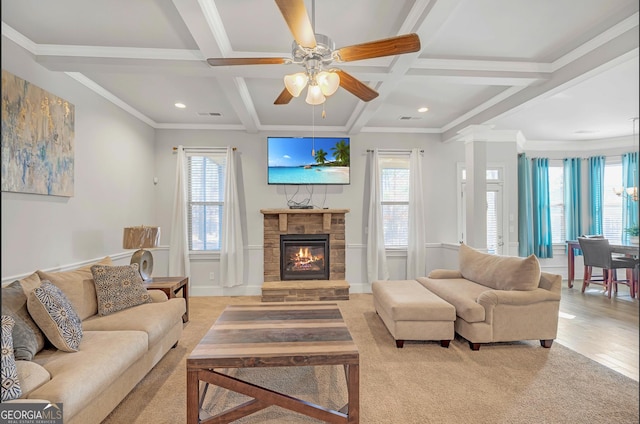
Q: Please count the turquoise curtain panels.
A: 5